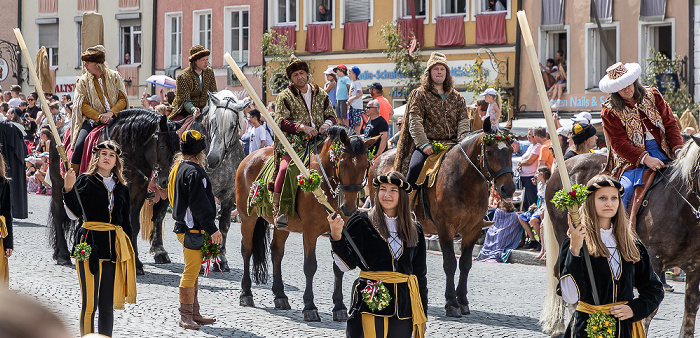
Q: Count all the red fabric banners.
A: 6